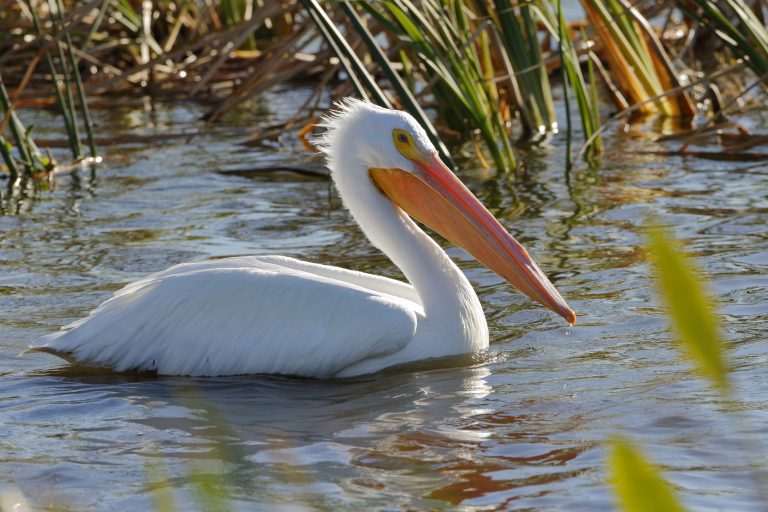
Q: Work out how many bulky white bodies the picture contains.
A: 1